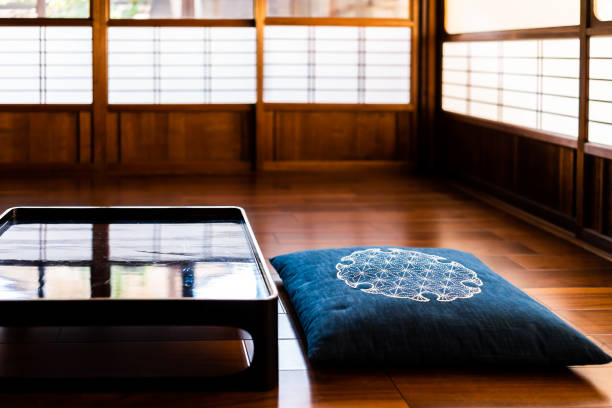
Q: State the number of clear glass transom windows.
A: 3